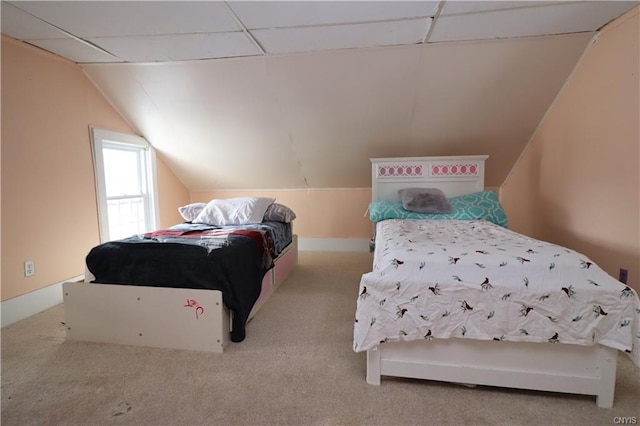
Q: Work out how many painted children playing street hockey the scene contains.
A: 0